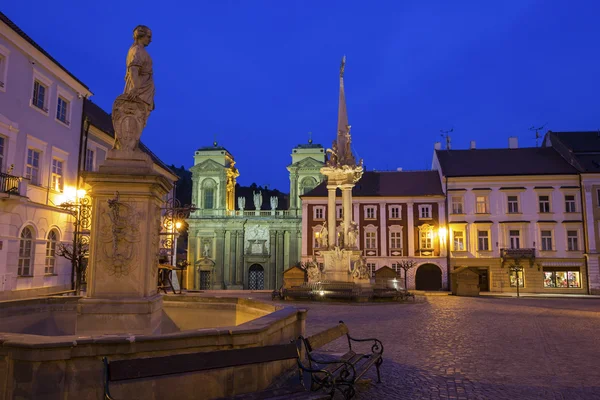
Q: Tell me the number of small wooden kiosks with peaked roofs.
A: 3